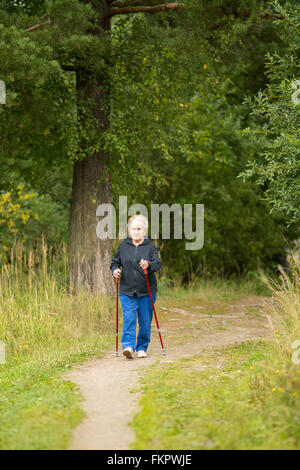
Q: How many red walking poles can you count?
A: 2